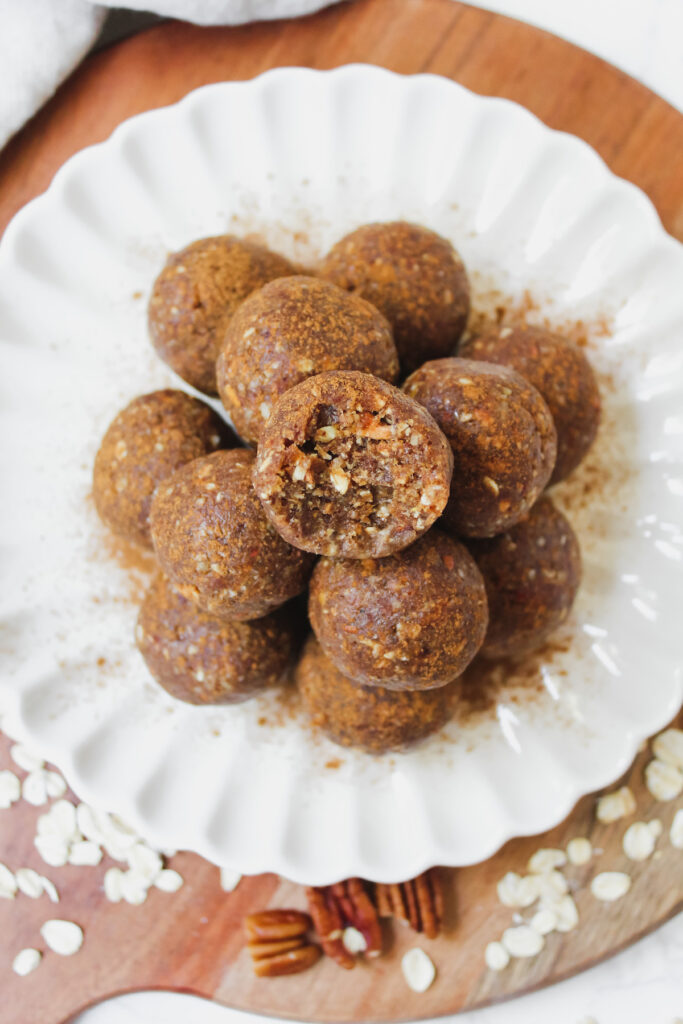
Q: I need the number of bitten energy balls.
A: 1